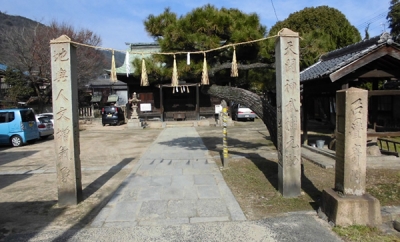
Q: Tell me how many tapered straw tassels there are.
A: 5